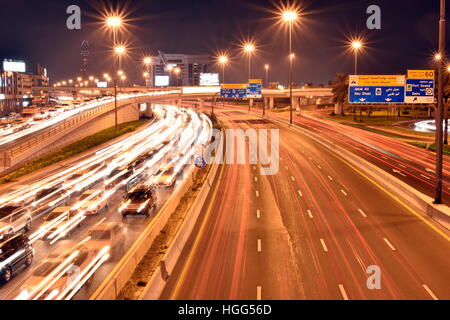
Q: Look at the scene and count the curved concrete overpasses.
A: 1